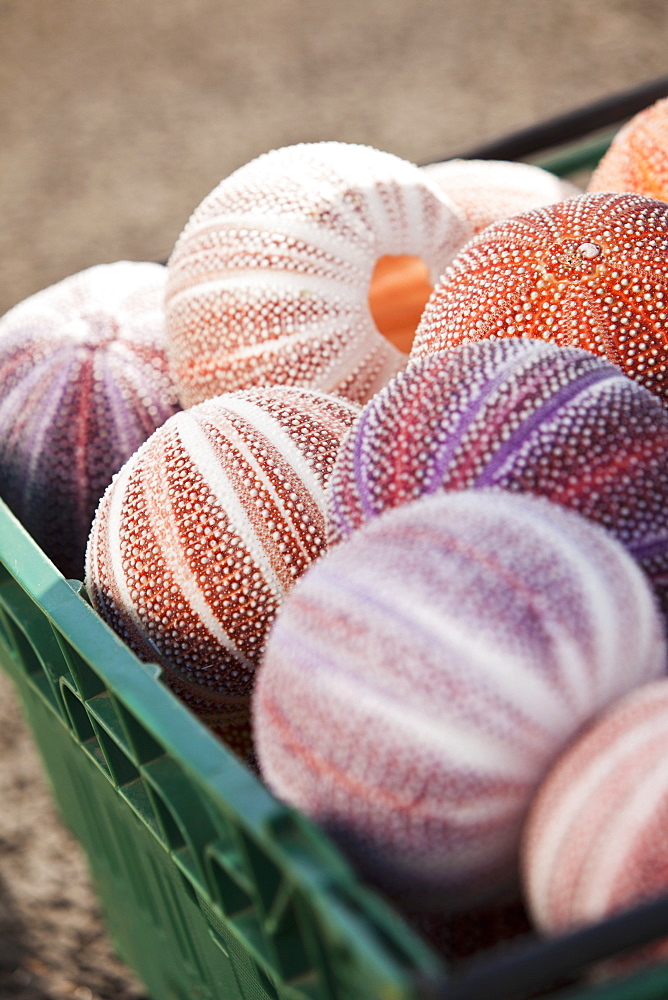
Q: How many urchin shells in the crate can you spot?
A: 9